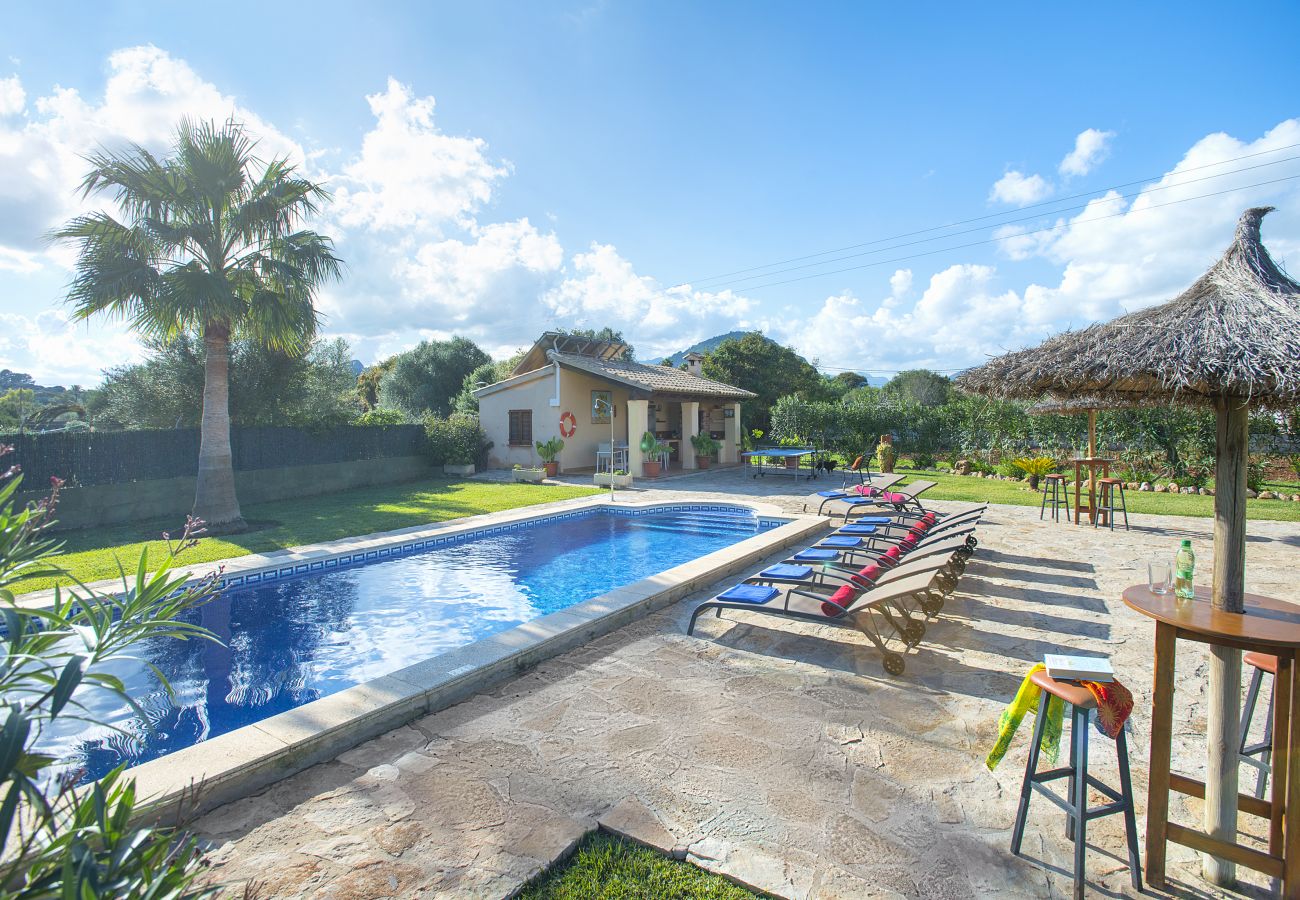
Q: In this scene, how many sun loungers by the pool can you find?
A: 8